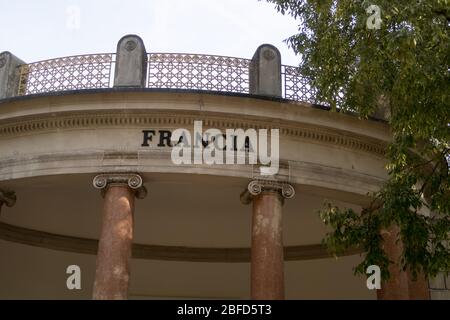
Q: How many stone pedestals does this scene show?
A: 3